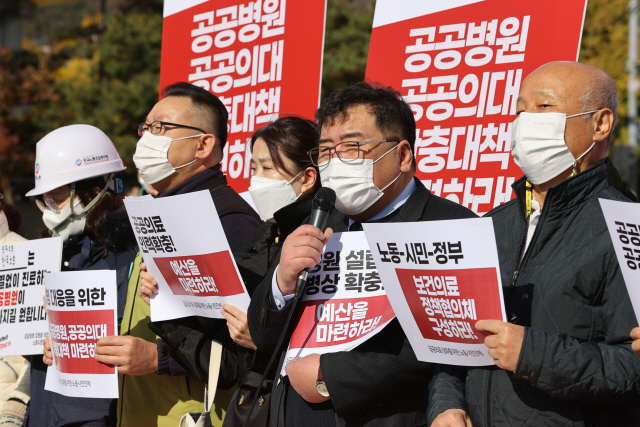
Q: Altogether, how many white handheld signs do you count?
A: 6